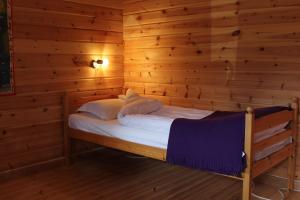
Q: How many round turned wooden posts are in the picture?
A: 2